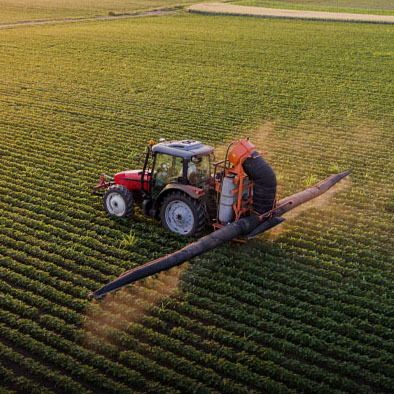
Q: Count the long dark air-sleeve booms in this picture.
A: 2